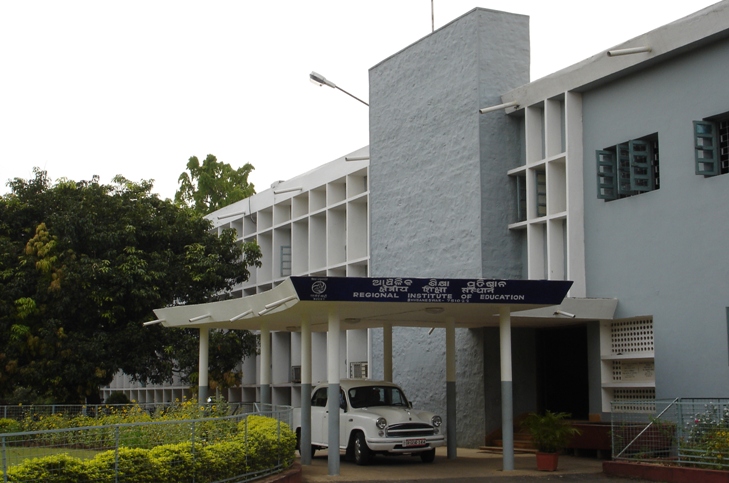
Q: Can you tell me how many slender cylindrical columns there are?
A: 7